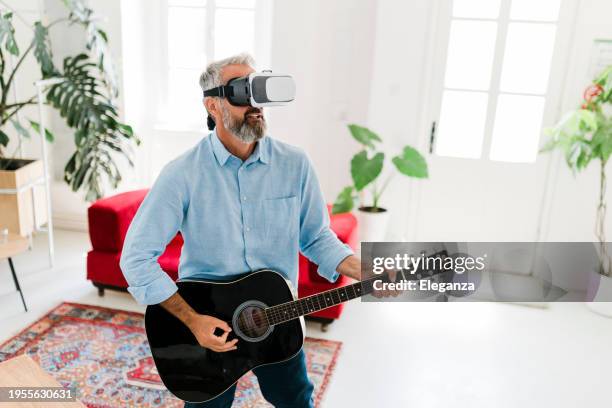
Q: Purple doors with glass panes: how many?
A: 0